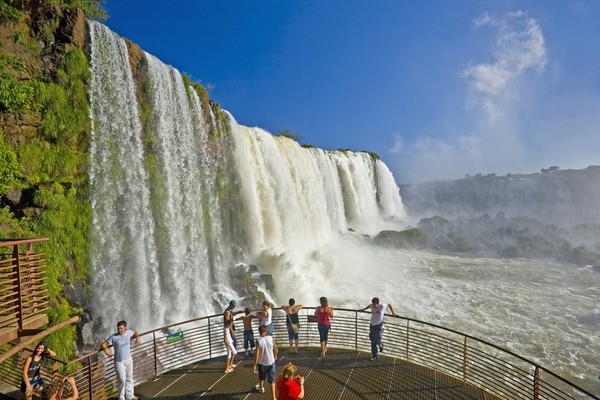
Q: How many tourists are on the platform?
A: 12